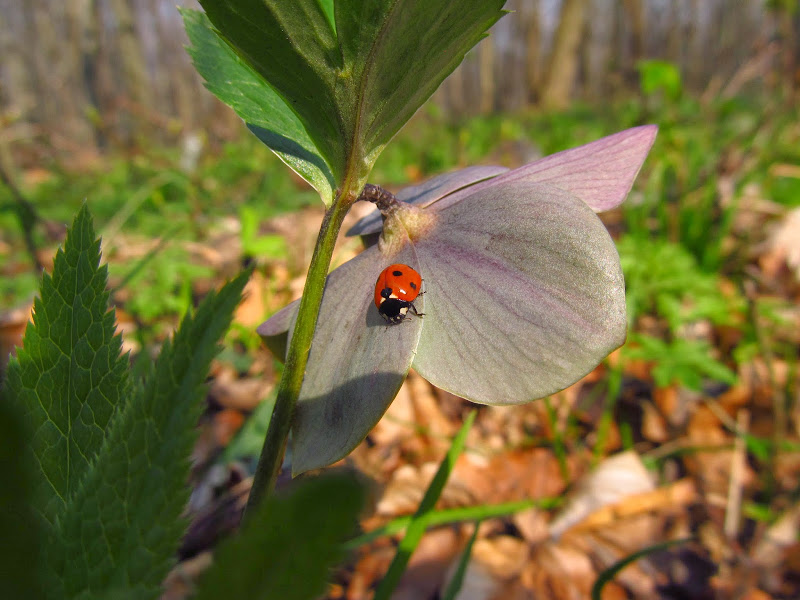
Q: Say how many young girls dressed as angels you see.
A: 0